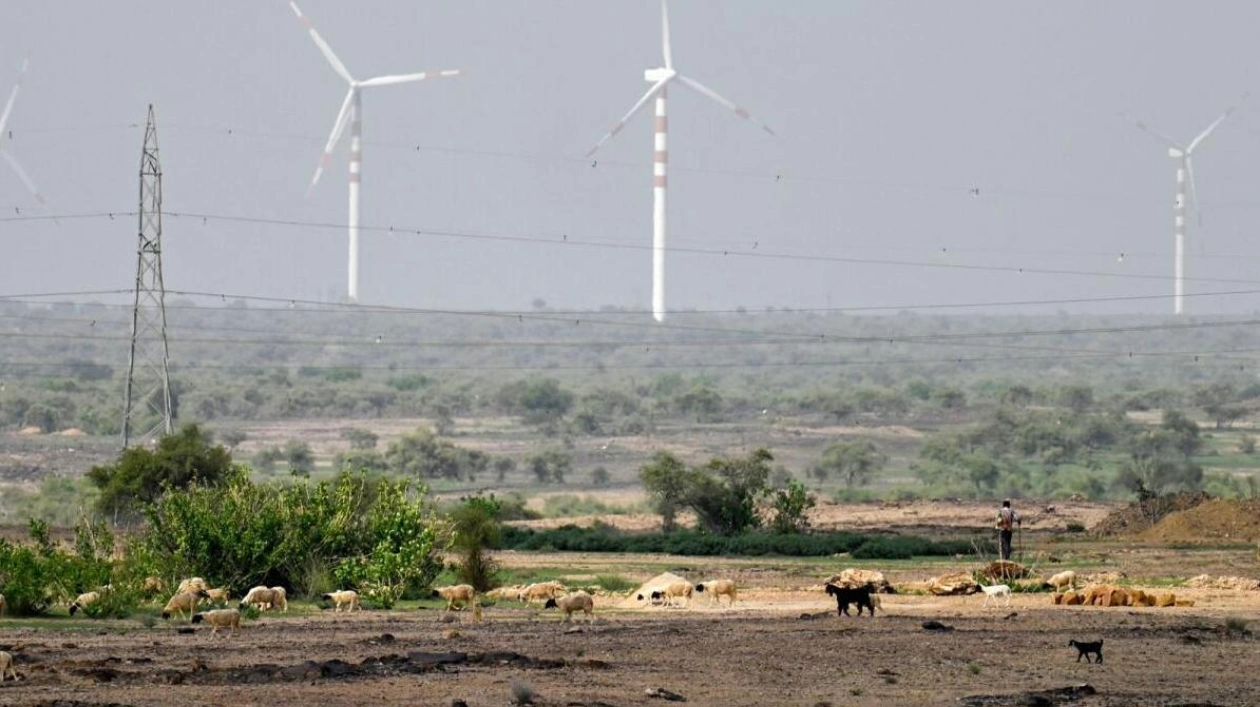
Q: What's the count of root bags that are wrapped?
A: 0